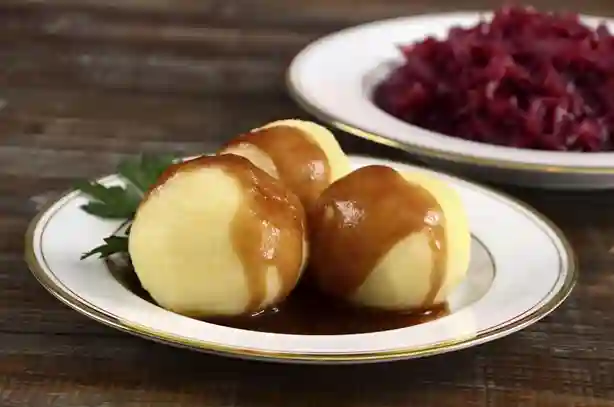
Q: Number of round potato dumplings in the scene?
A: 3